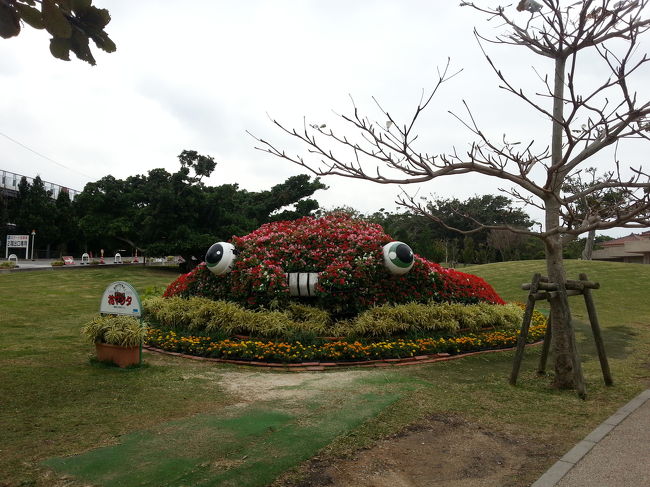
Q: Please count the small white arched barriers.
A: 3